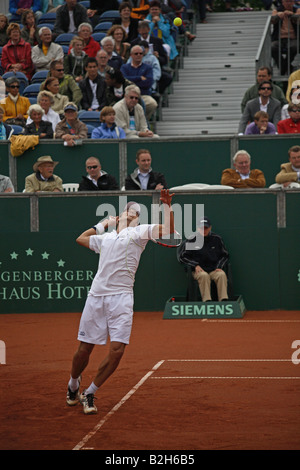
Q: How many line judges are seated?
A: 1